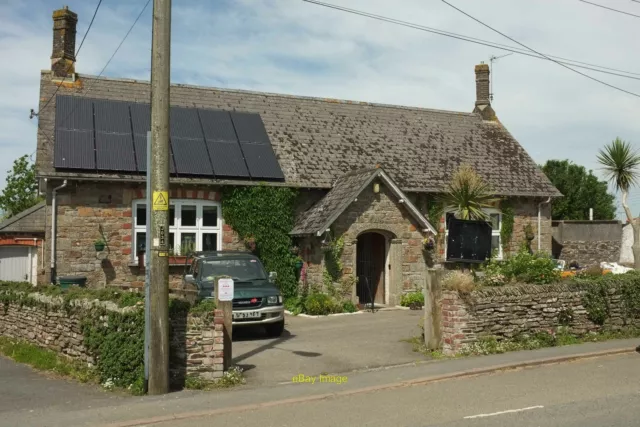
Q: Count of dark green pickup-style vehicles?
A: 1